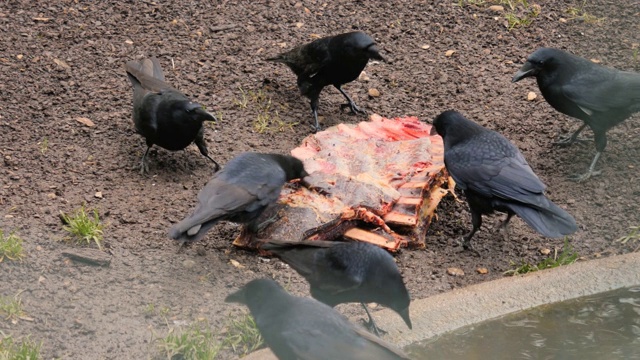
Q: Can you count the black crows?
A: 7